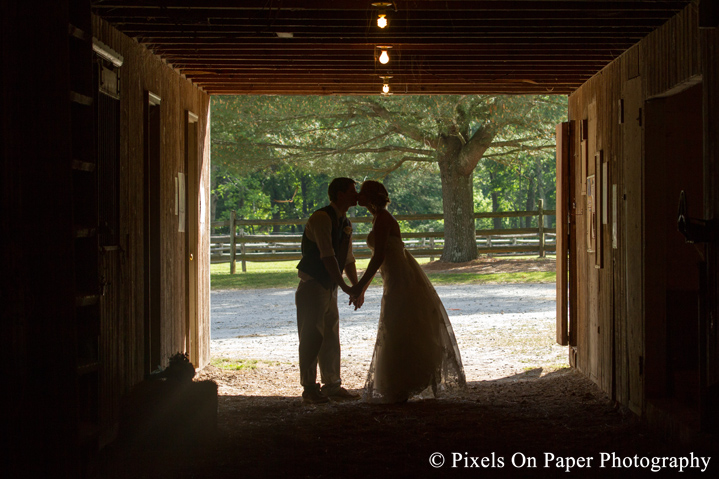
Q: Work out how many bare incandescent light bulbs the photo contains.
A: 3